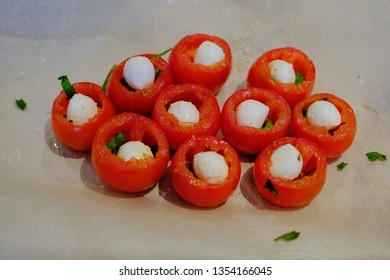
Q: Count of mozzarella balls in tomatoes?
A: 10